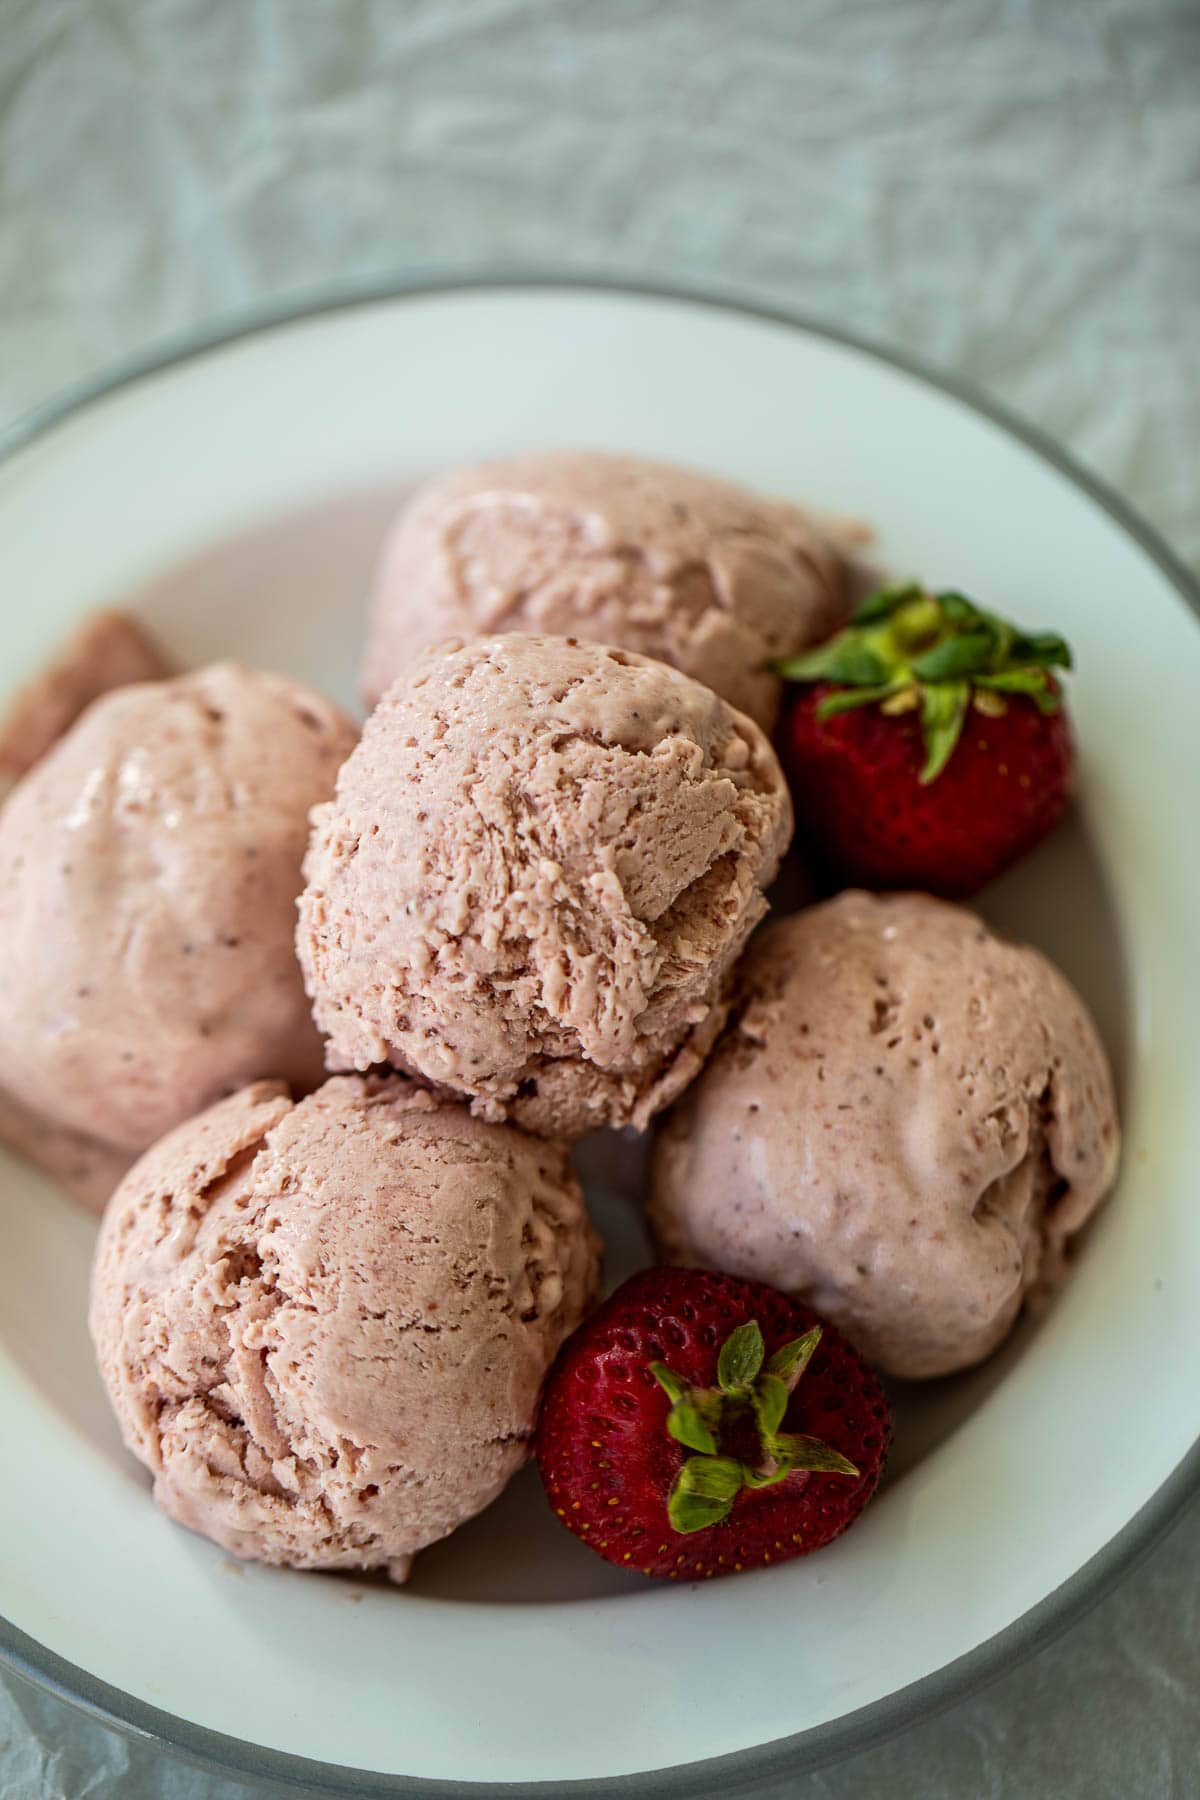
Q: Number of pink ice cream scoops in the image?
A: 5